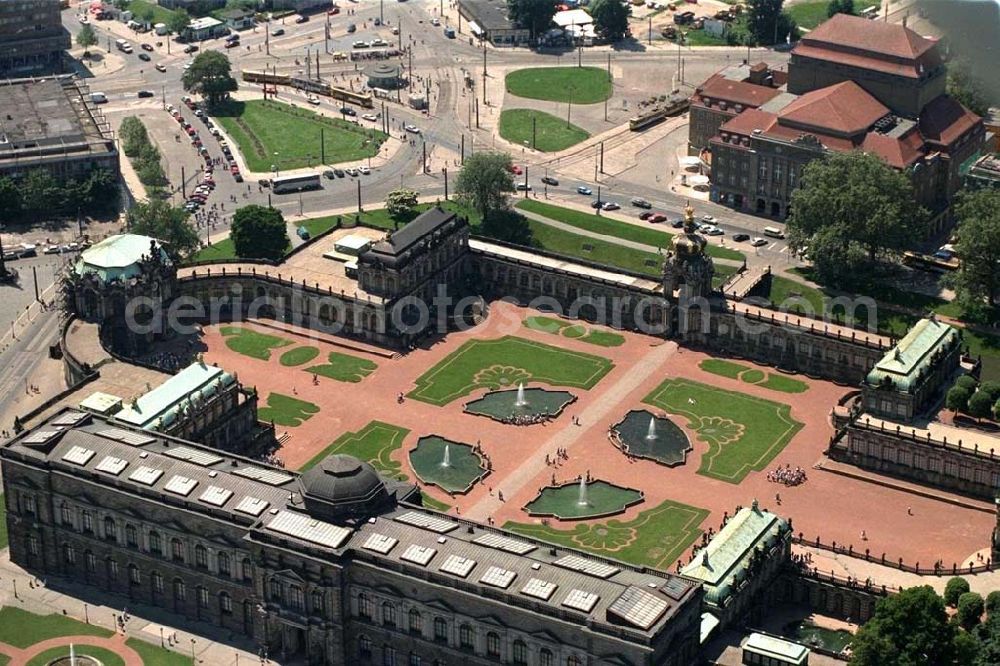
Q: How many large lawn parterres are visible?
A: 4